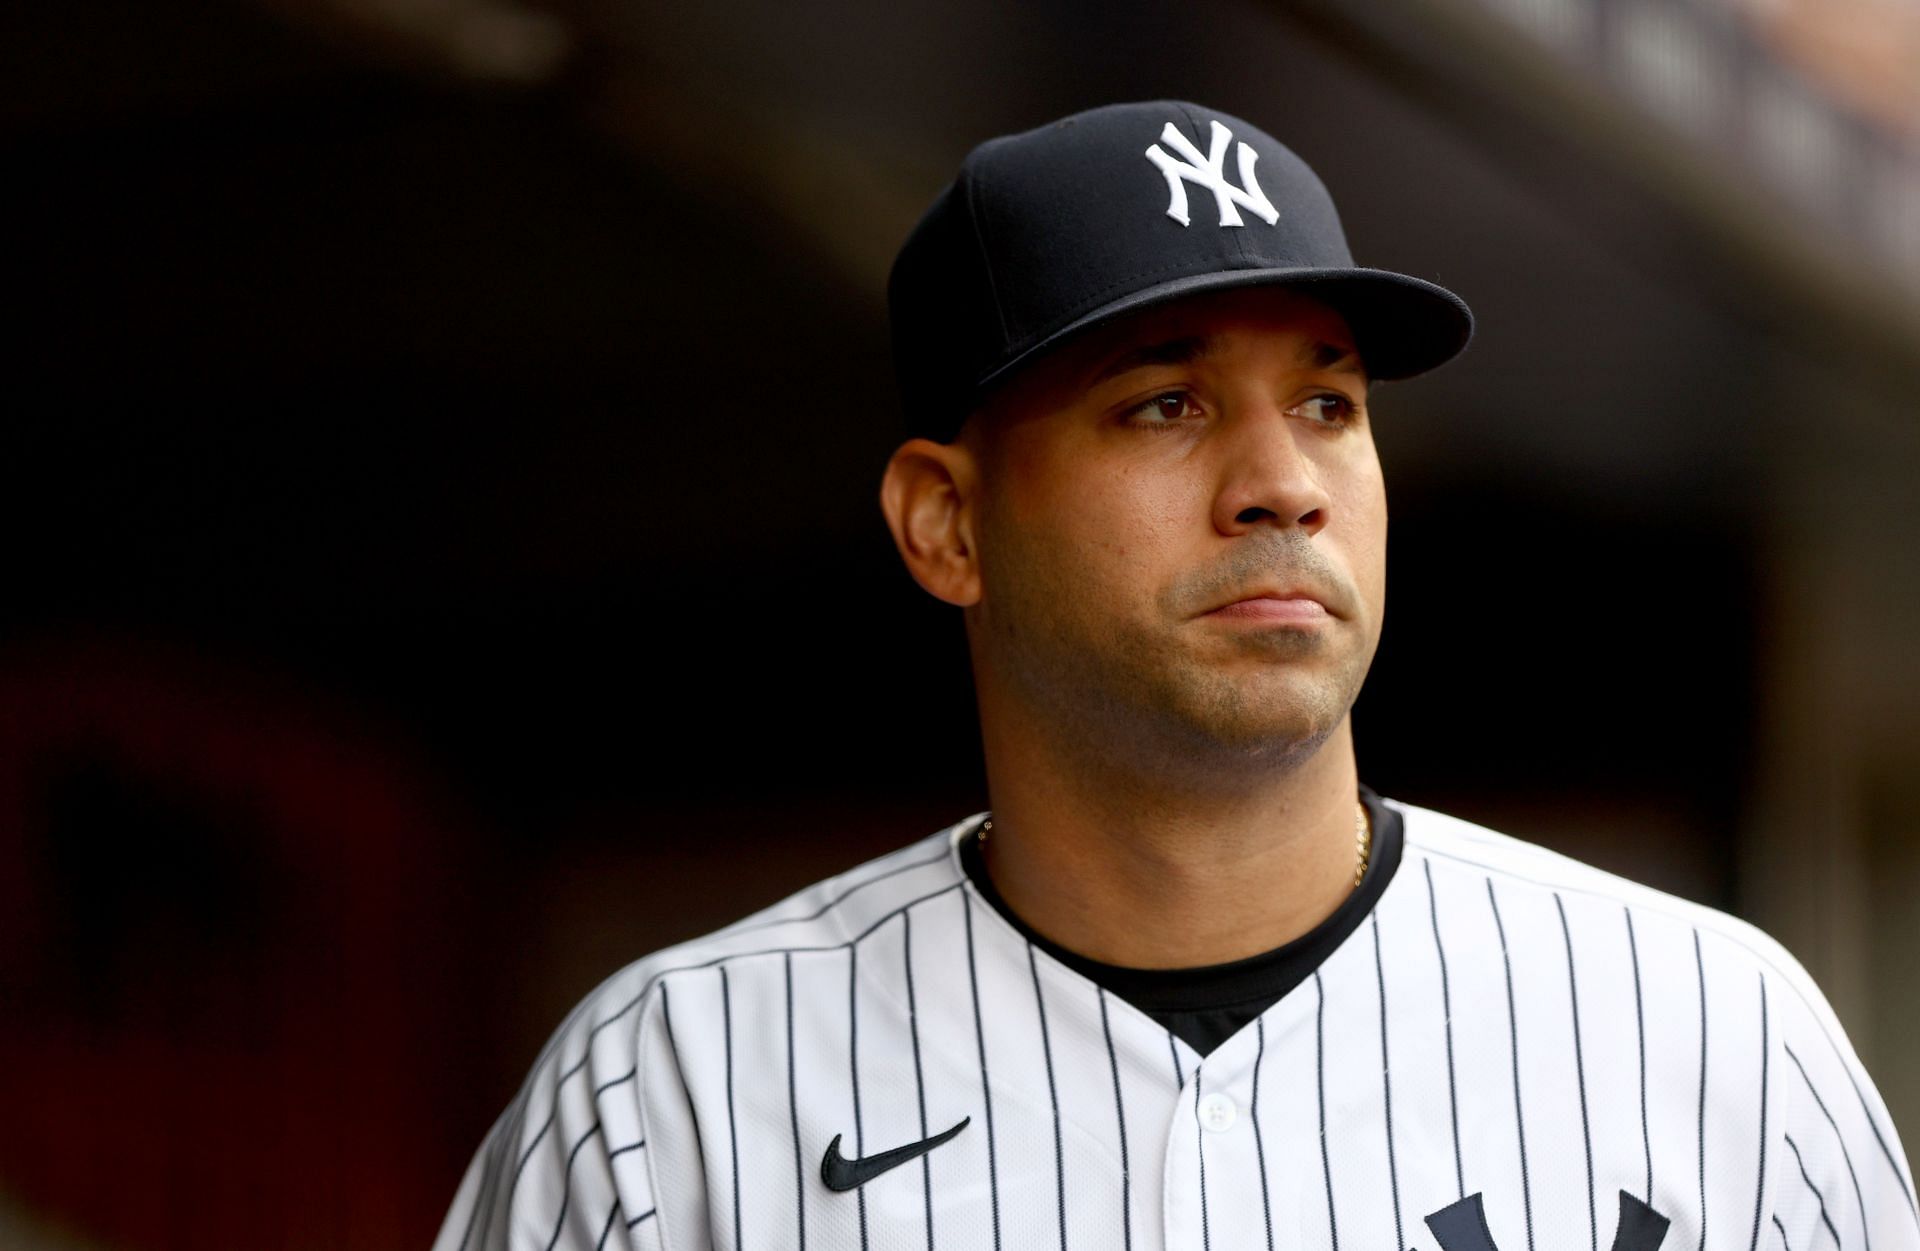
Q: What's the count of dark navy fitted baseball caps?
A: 1